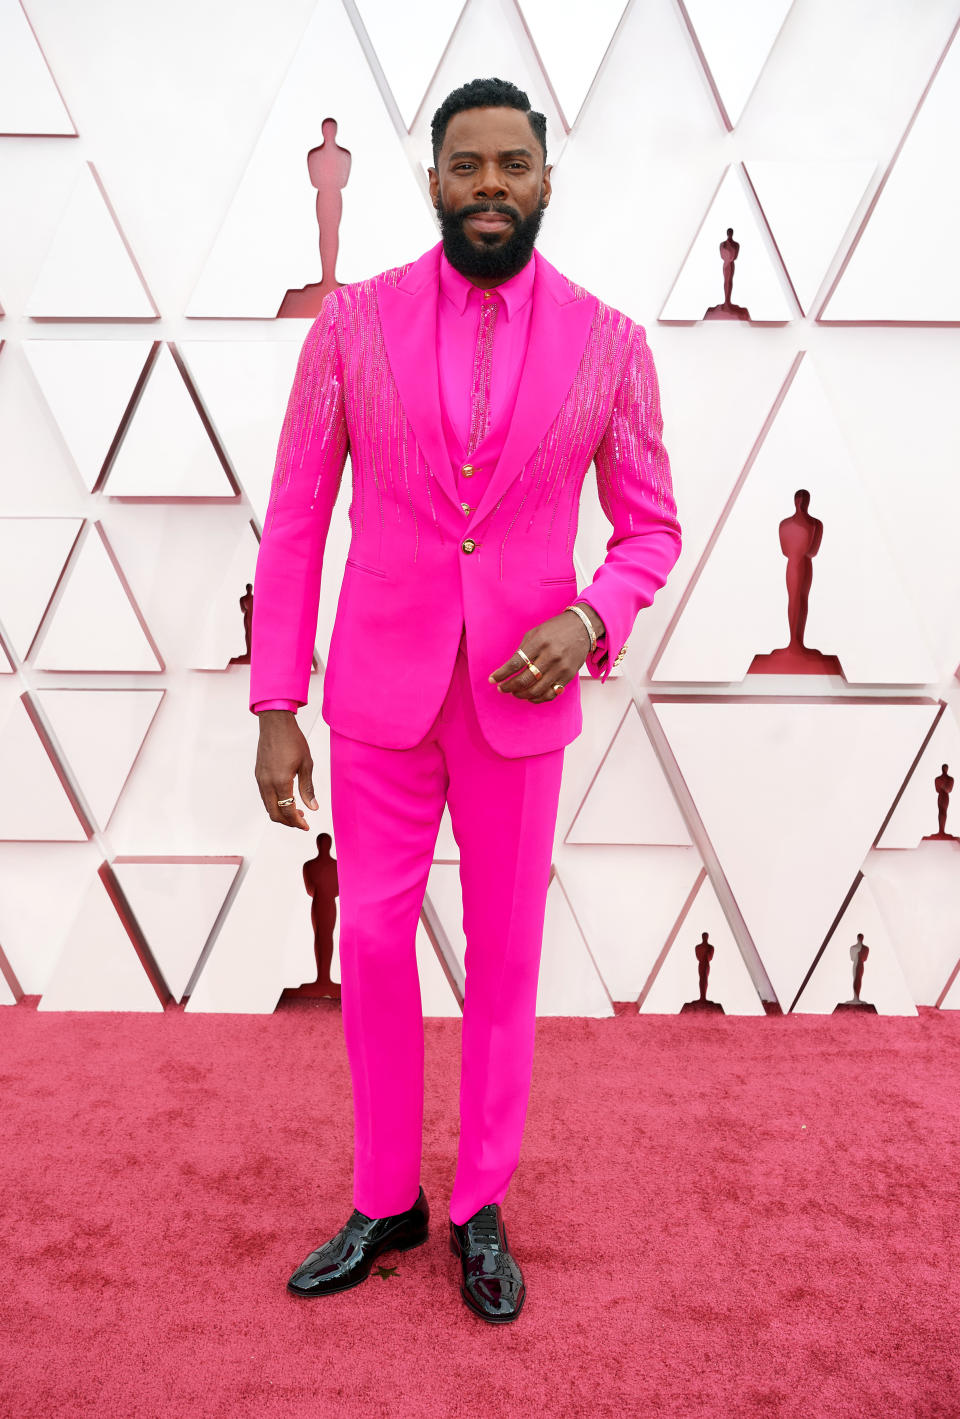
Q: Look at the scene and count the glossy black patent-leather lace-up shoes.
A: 2